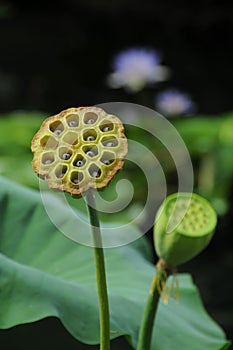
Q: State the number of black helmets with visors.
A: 0